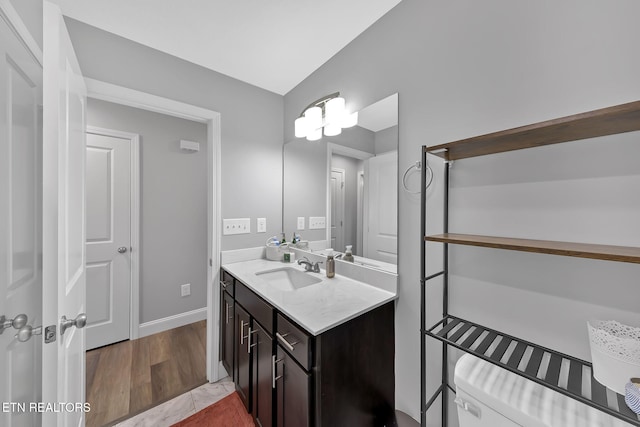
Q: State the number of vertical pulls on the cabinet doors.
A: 4